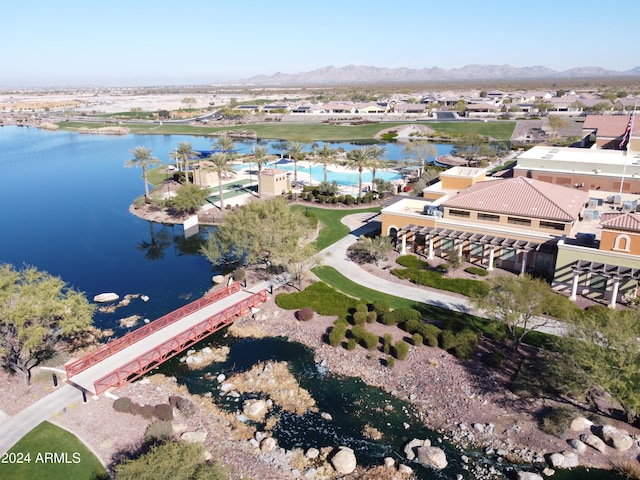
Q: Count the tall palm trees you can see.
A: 9